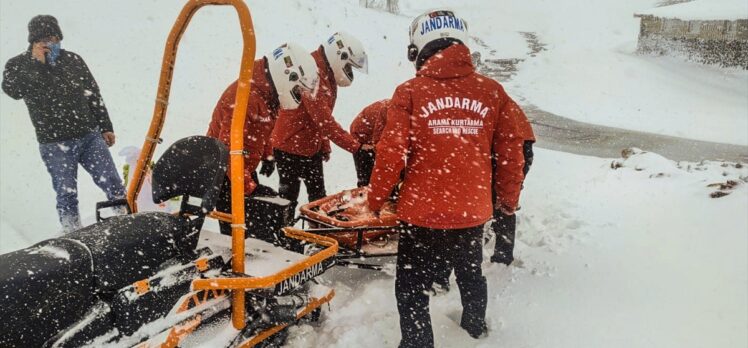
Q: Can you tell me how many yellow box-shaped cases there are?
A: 0